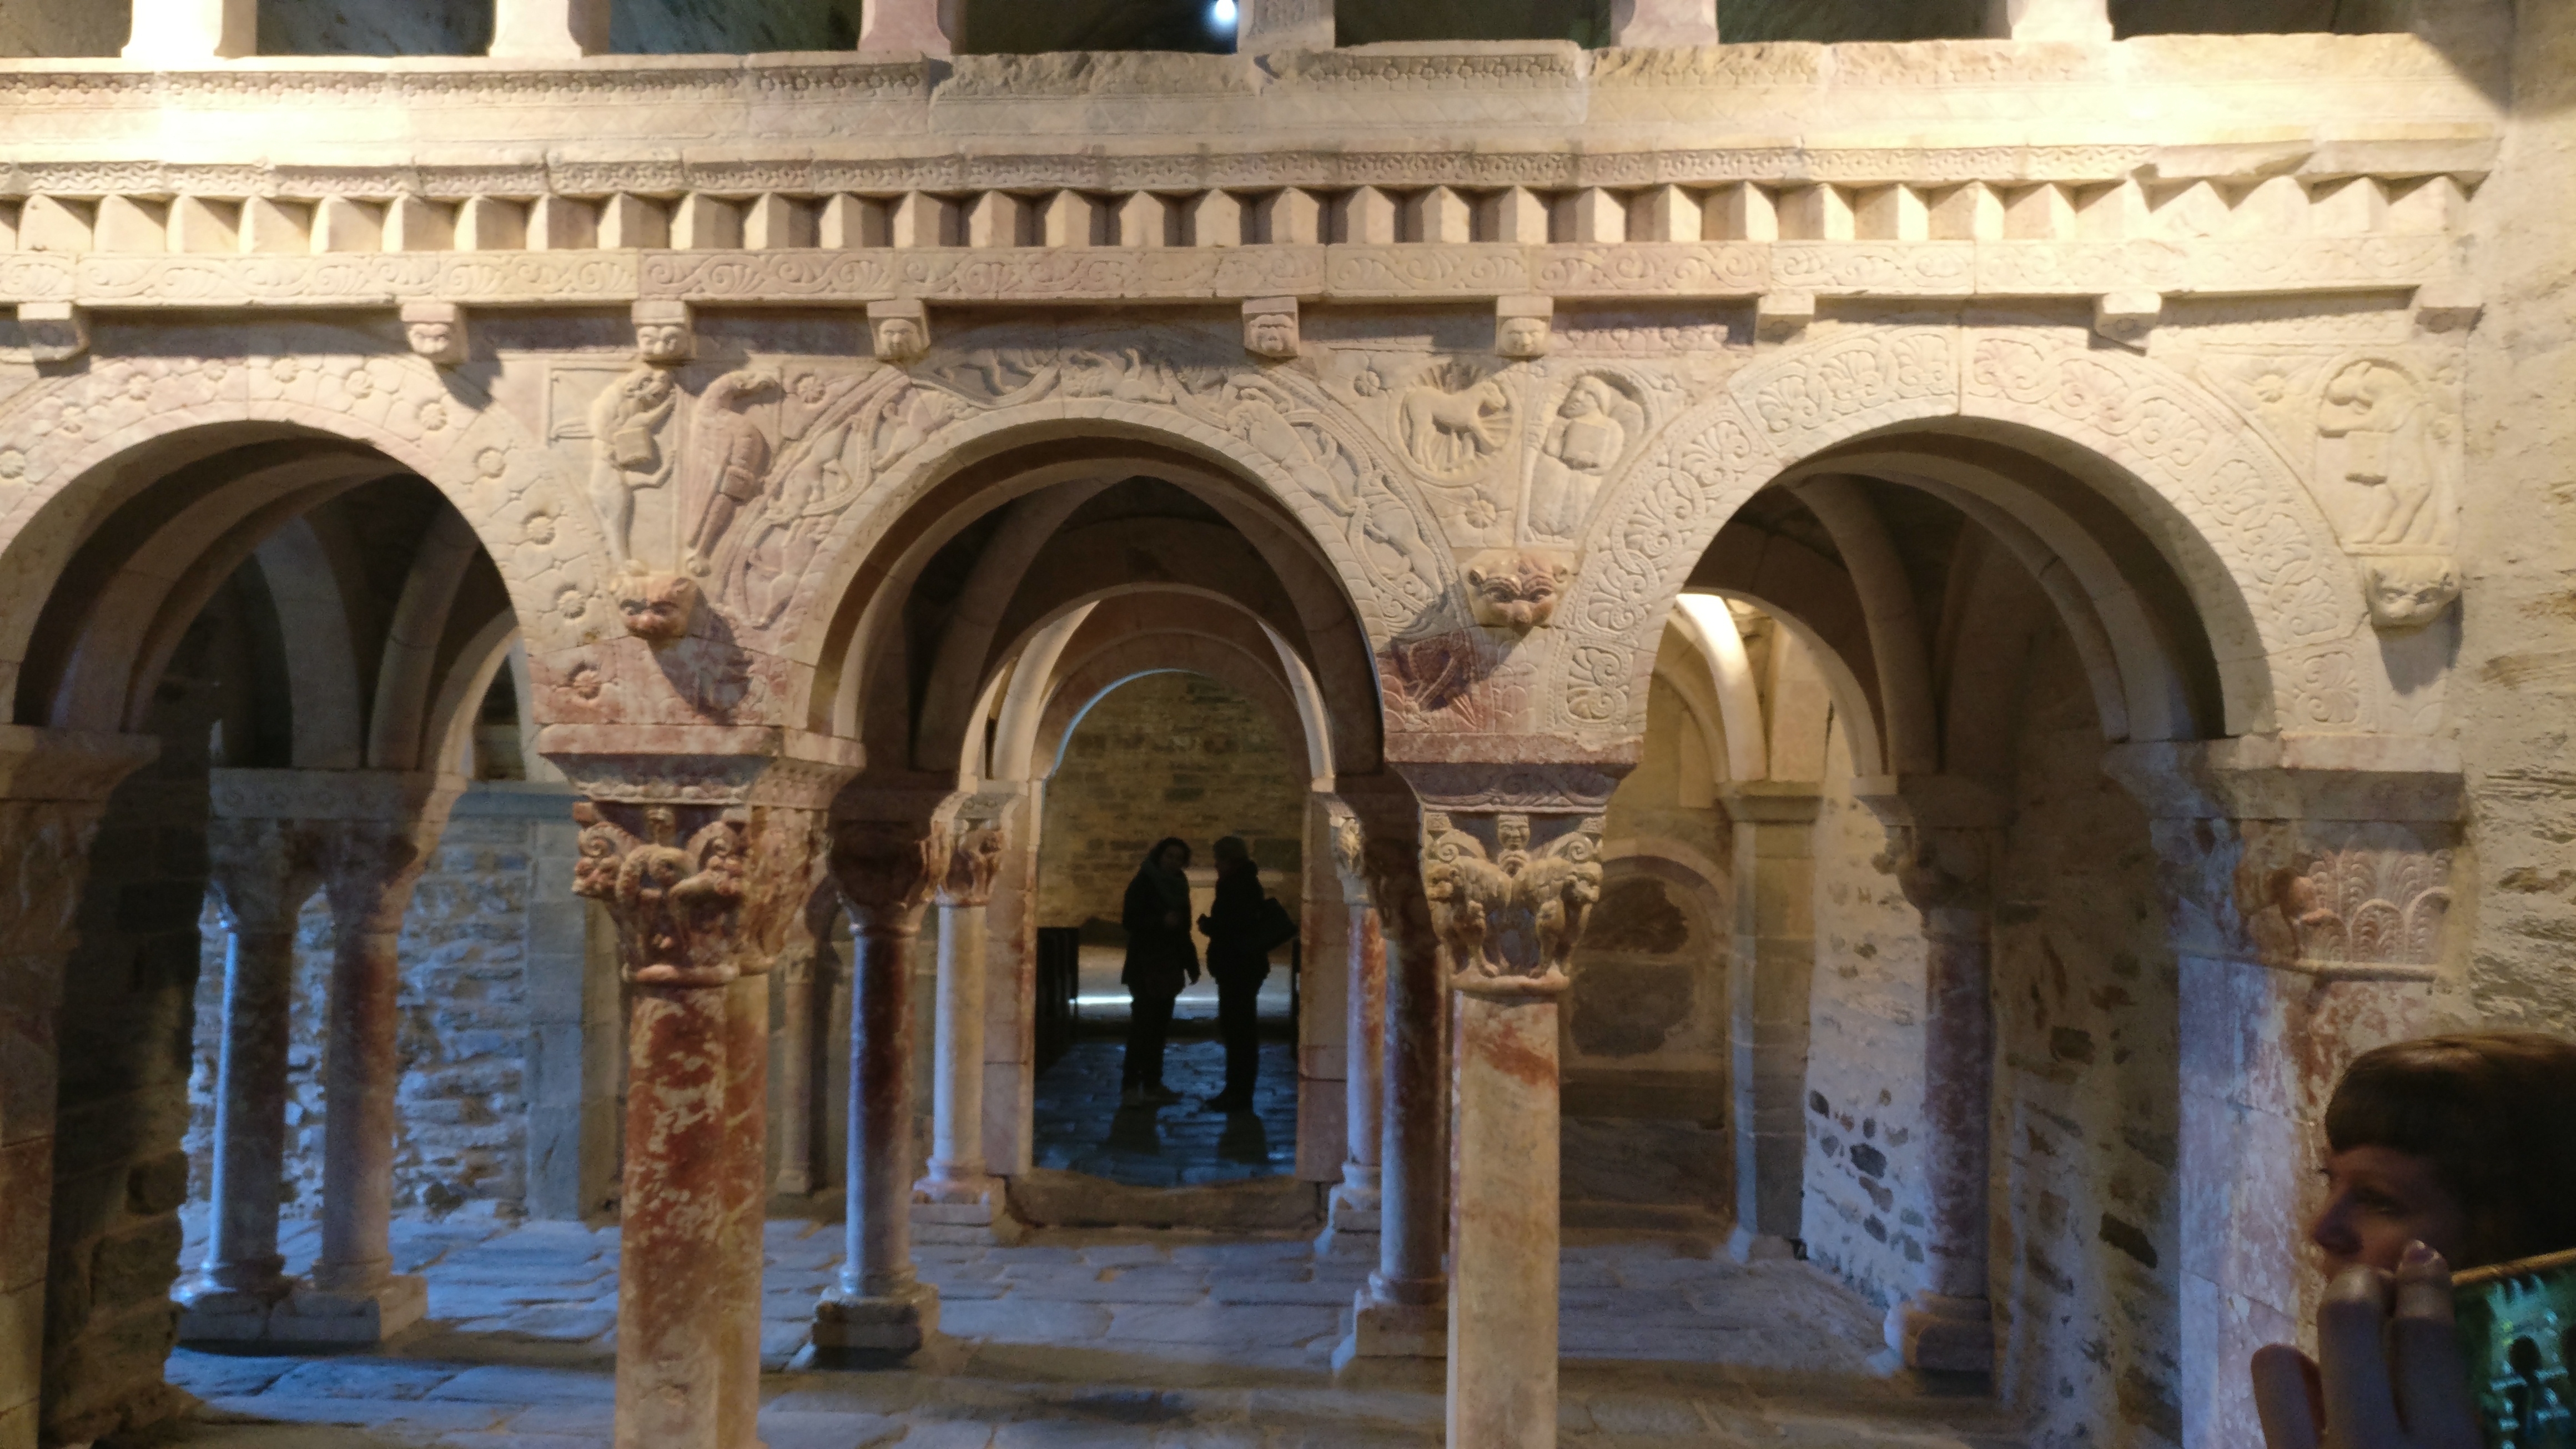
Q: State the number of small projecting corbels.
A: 9